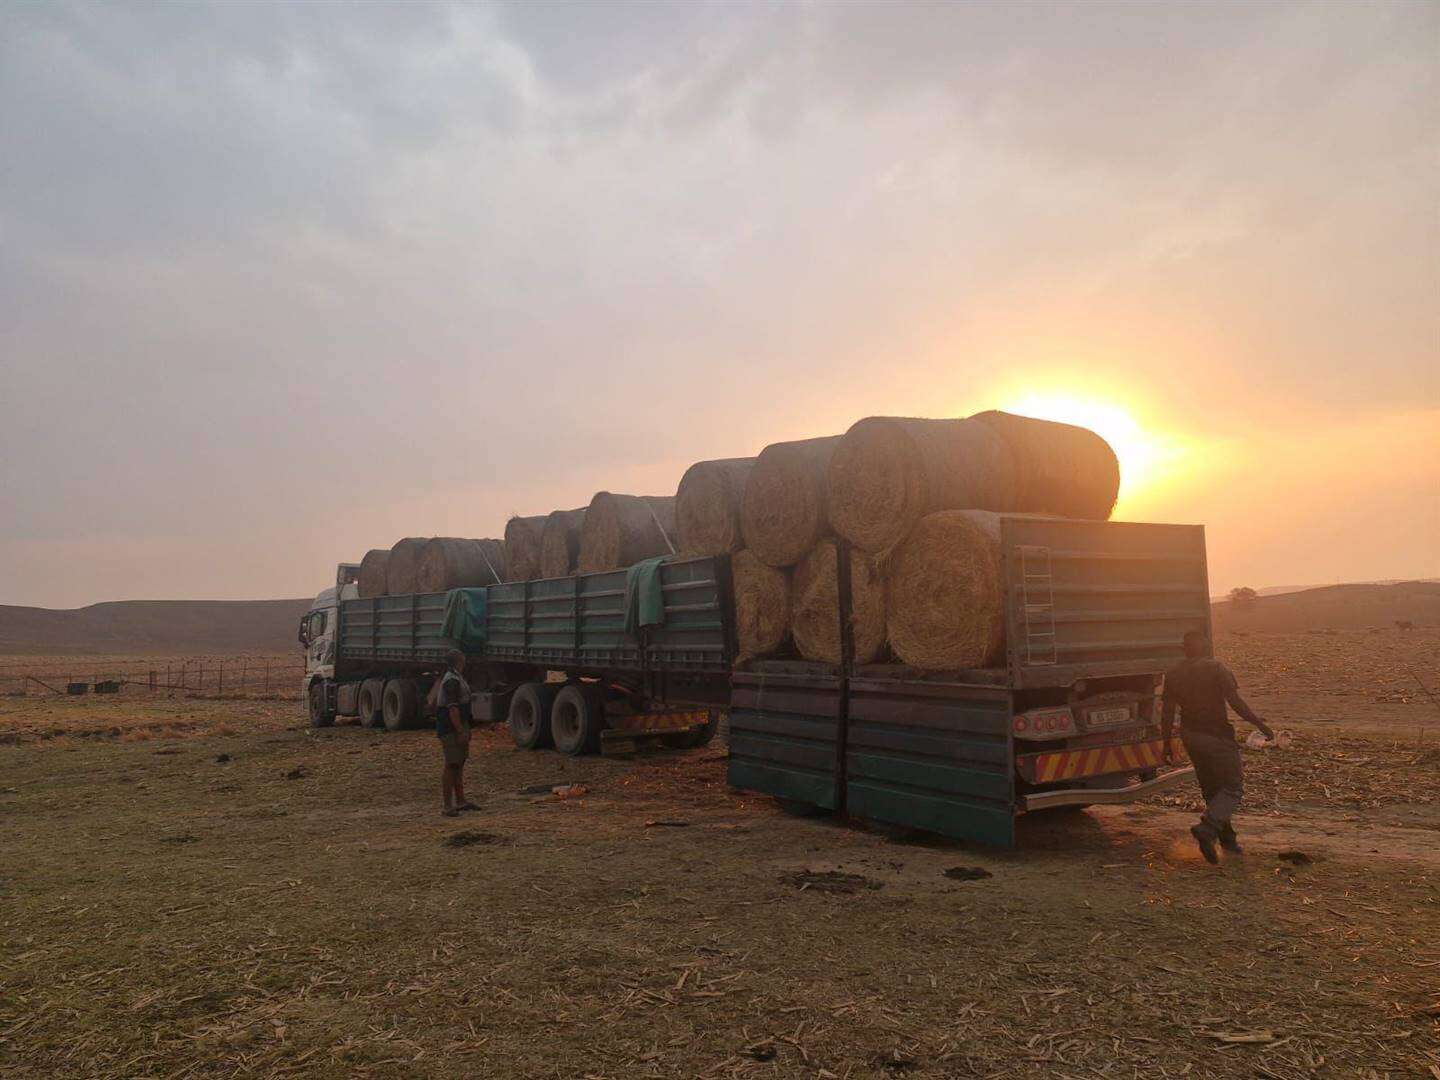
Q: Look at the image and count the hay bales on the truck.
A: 13